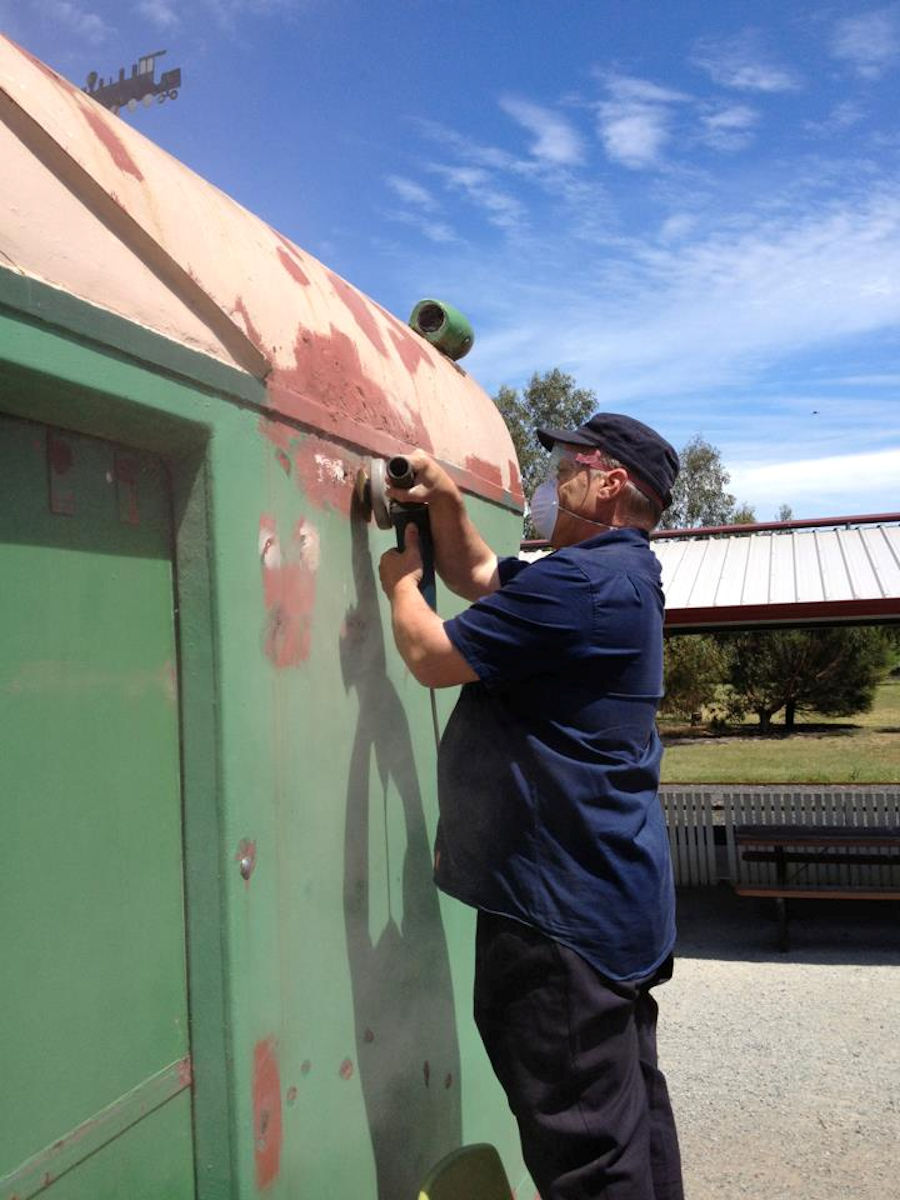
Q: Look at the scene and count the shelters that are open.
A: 1